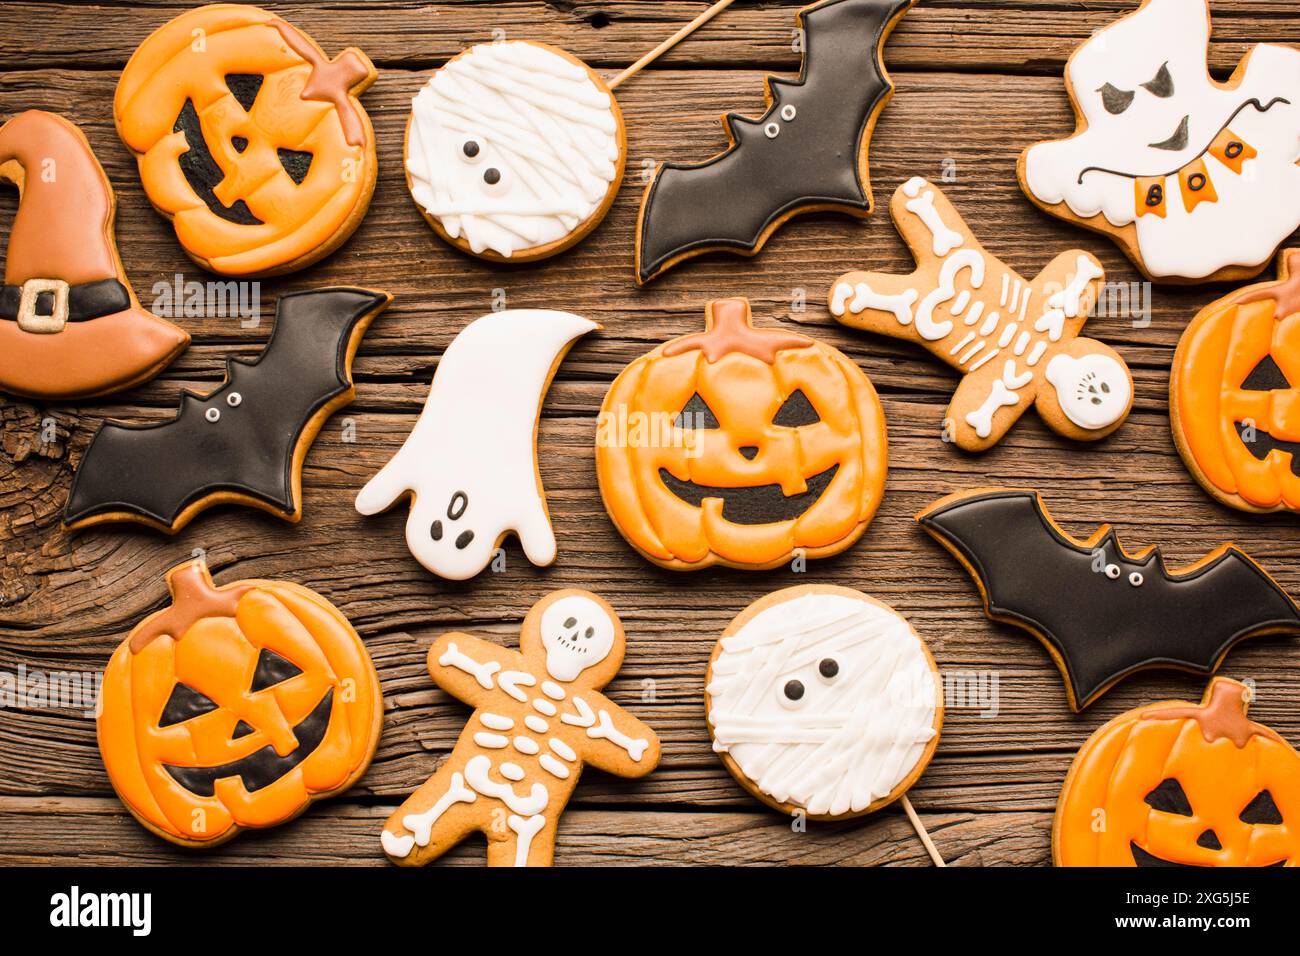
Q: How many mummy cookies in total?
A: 2